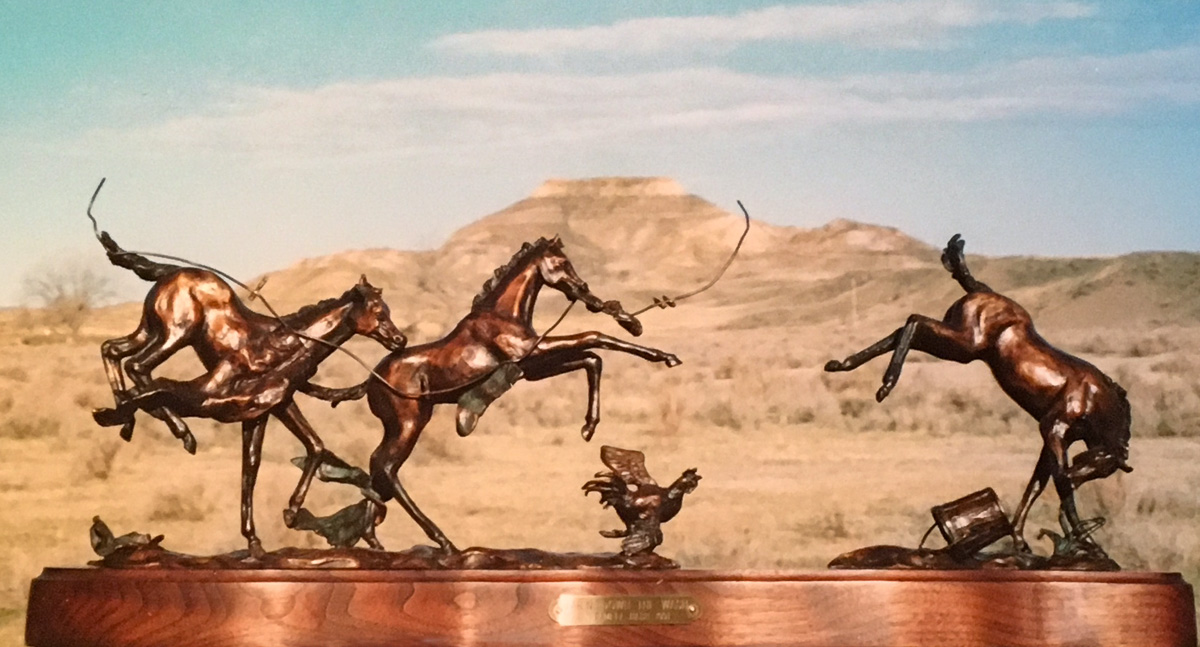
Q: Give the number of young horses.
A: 3